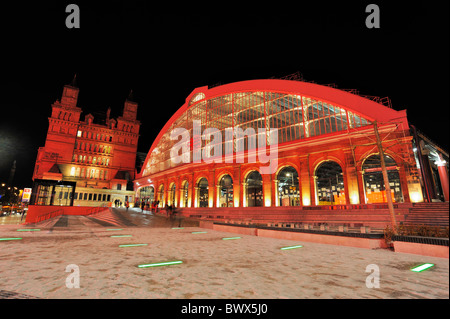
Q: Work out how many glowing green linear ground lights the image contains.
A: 11